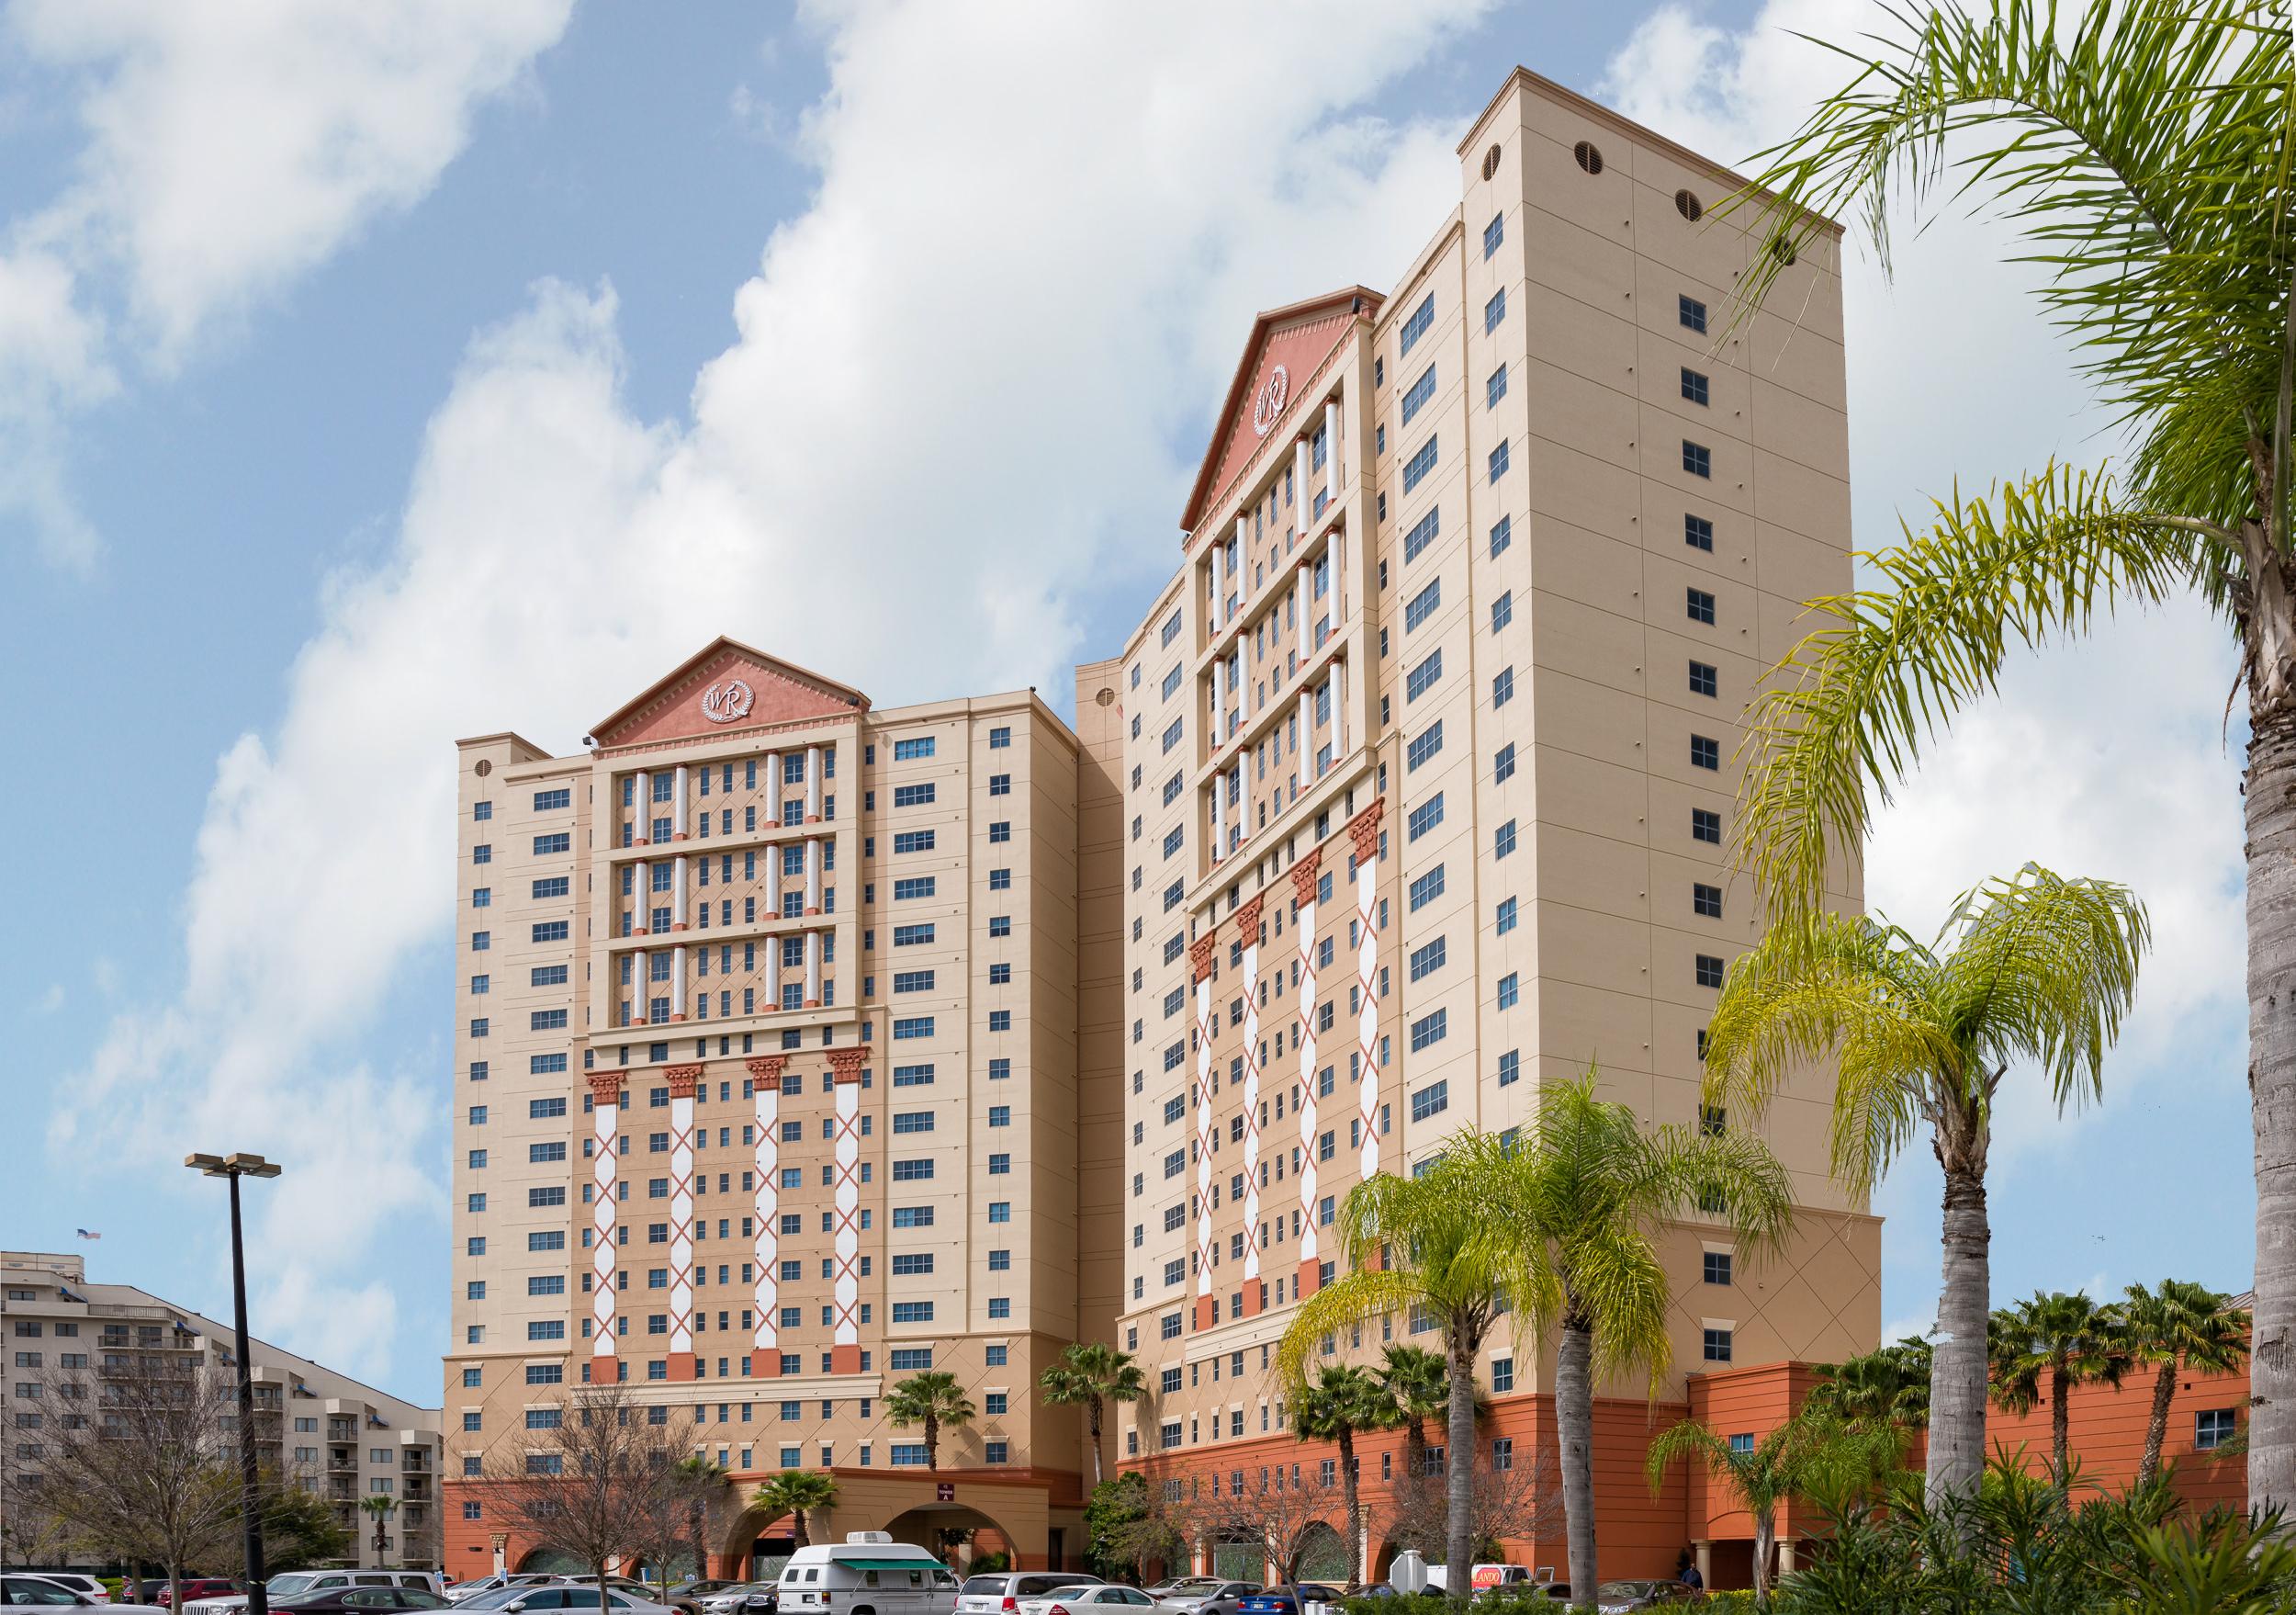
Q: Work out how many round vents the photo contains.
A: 6